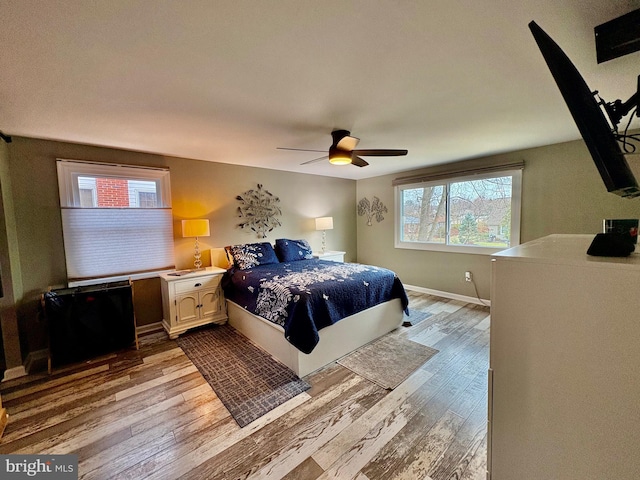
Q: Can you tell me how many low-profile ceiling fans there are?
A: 1